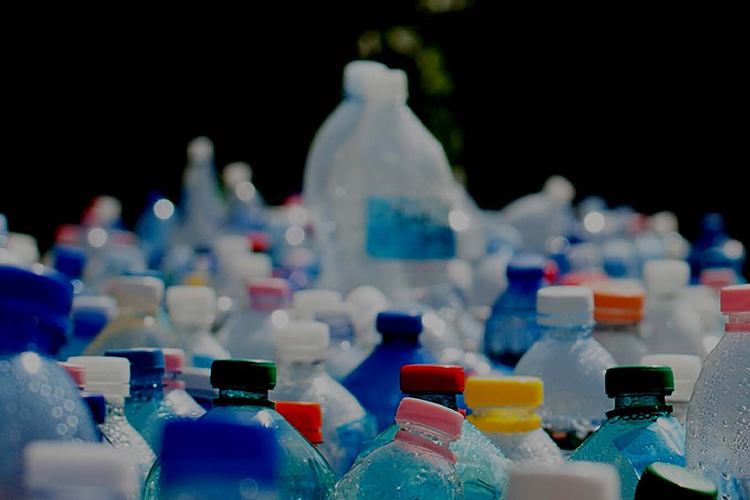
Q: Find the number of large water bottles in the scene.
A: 2